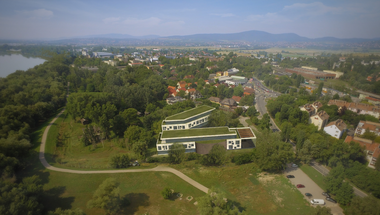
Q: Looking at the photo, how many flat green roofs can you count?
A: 2